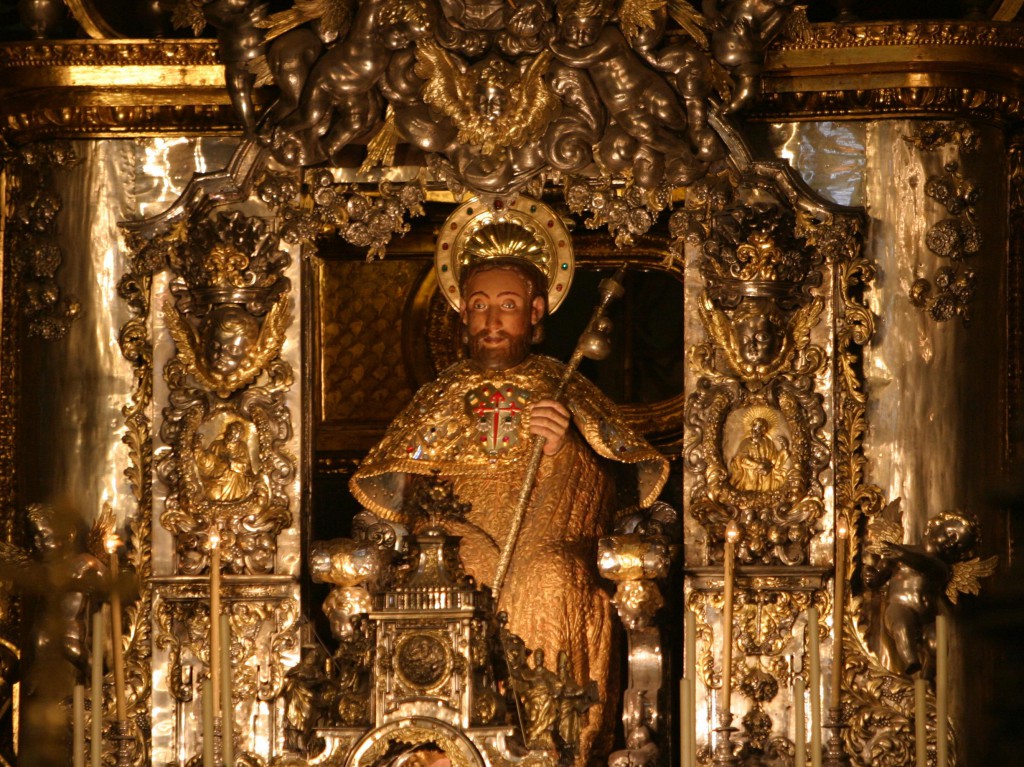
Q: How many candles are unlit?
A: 10